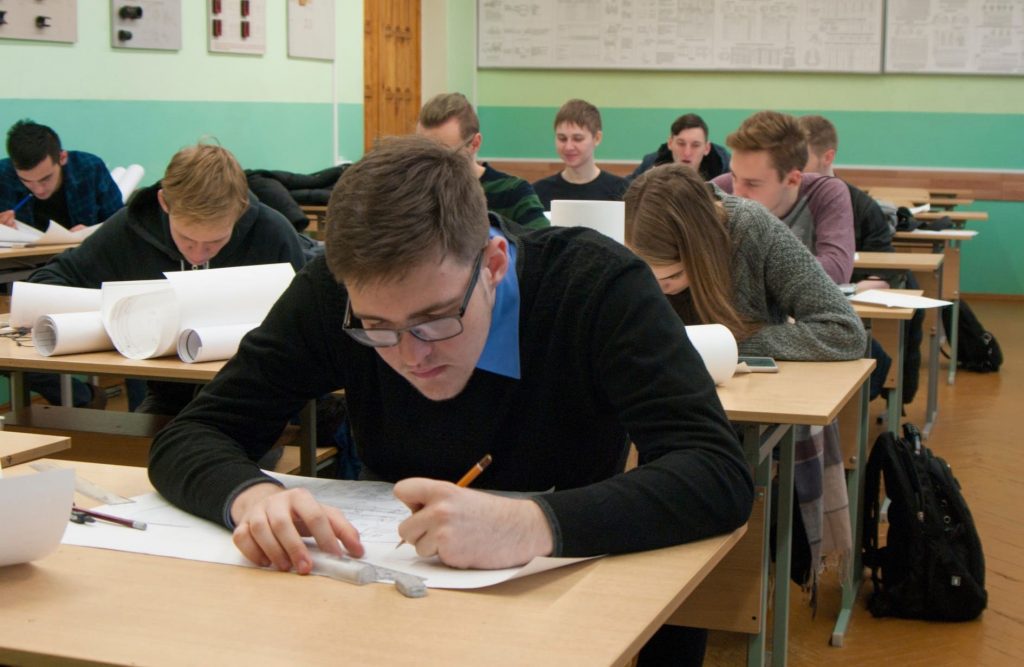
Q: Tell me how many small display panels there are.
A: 4